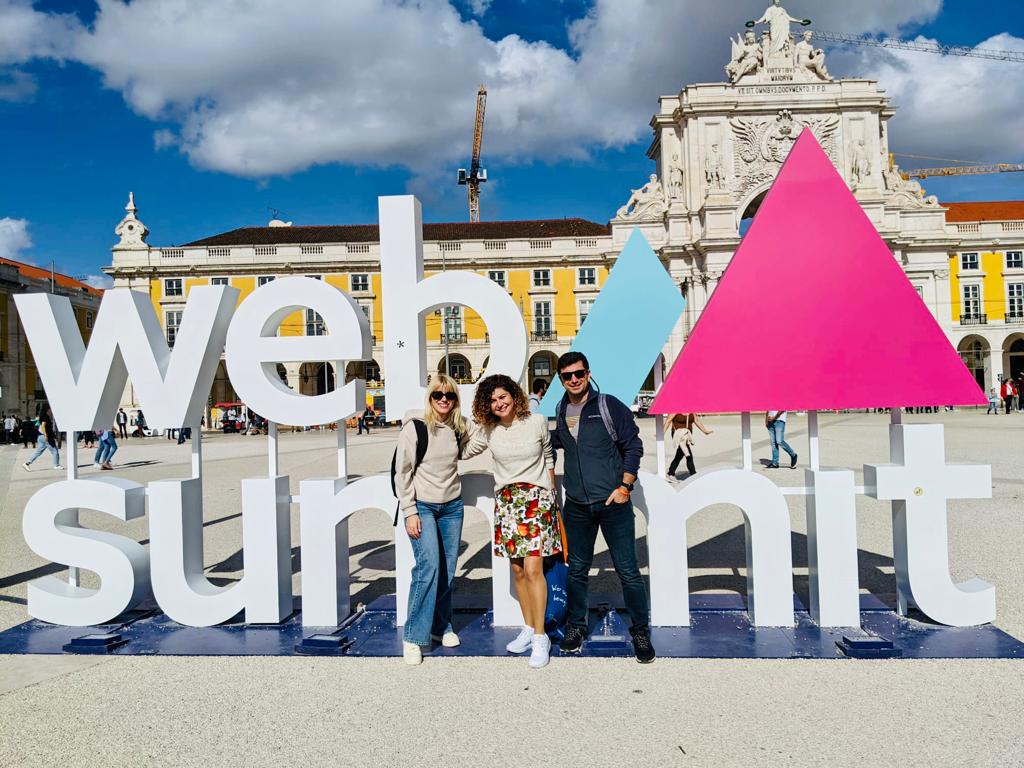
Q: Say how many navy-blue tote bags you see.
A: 1